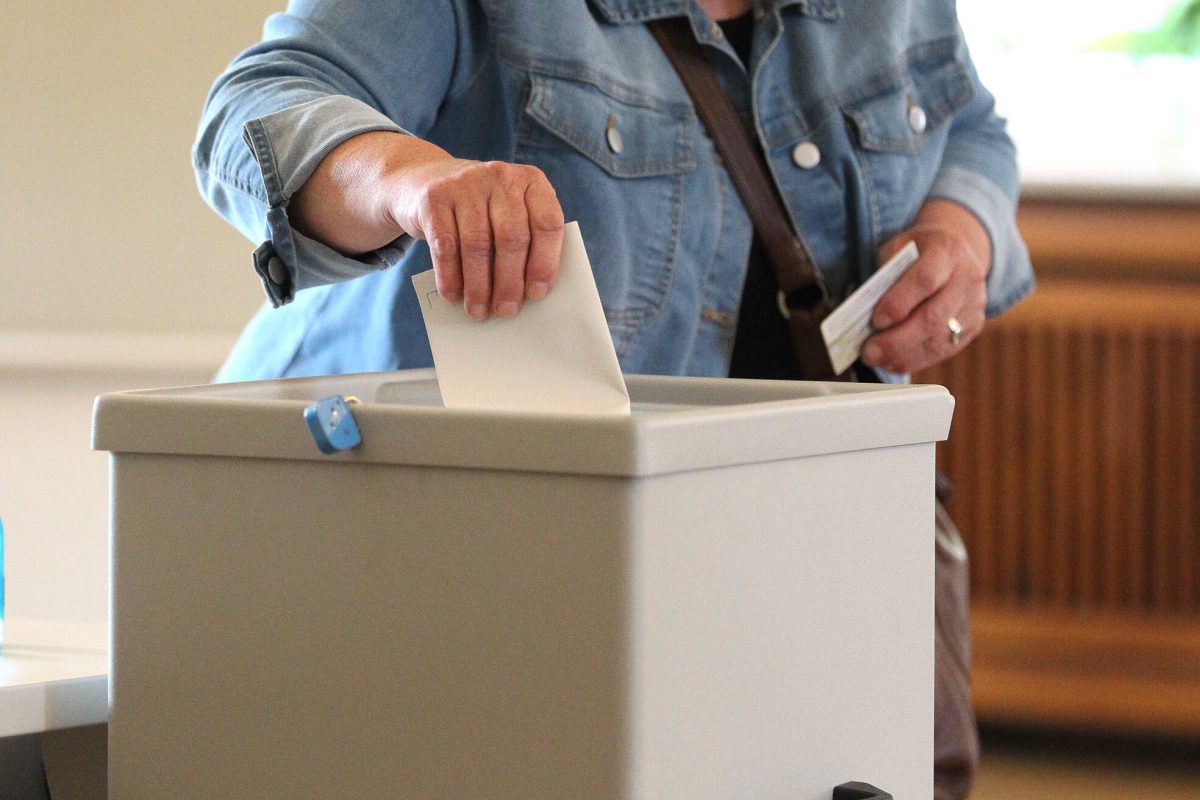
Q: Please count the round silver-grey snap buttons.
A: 4